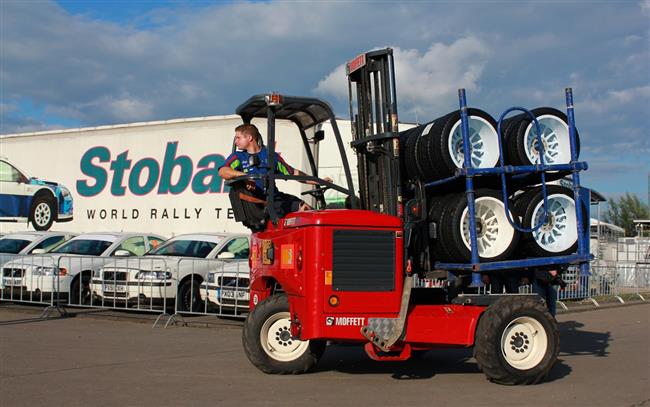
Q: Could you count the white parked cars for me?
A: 4